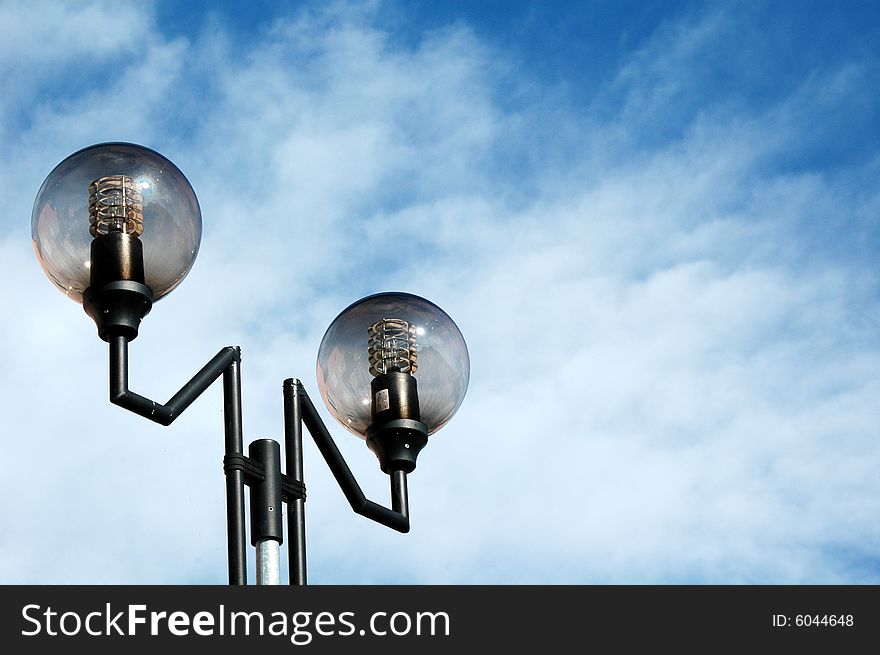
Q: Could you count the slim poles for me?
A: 2